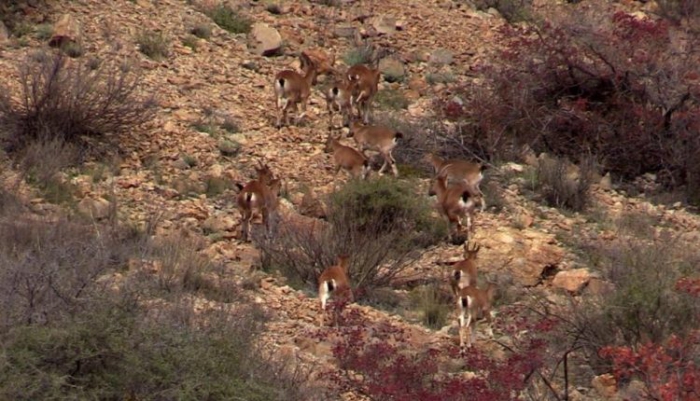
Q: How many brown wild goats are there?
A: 12